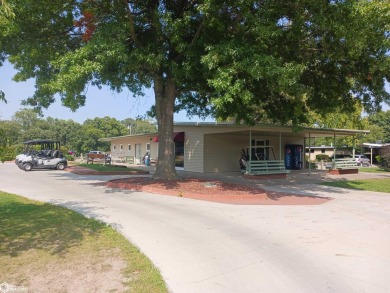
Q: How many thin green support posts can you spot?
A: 5